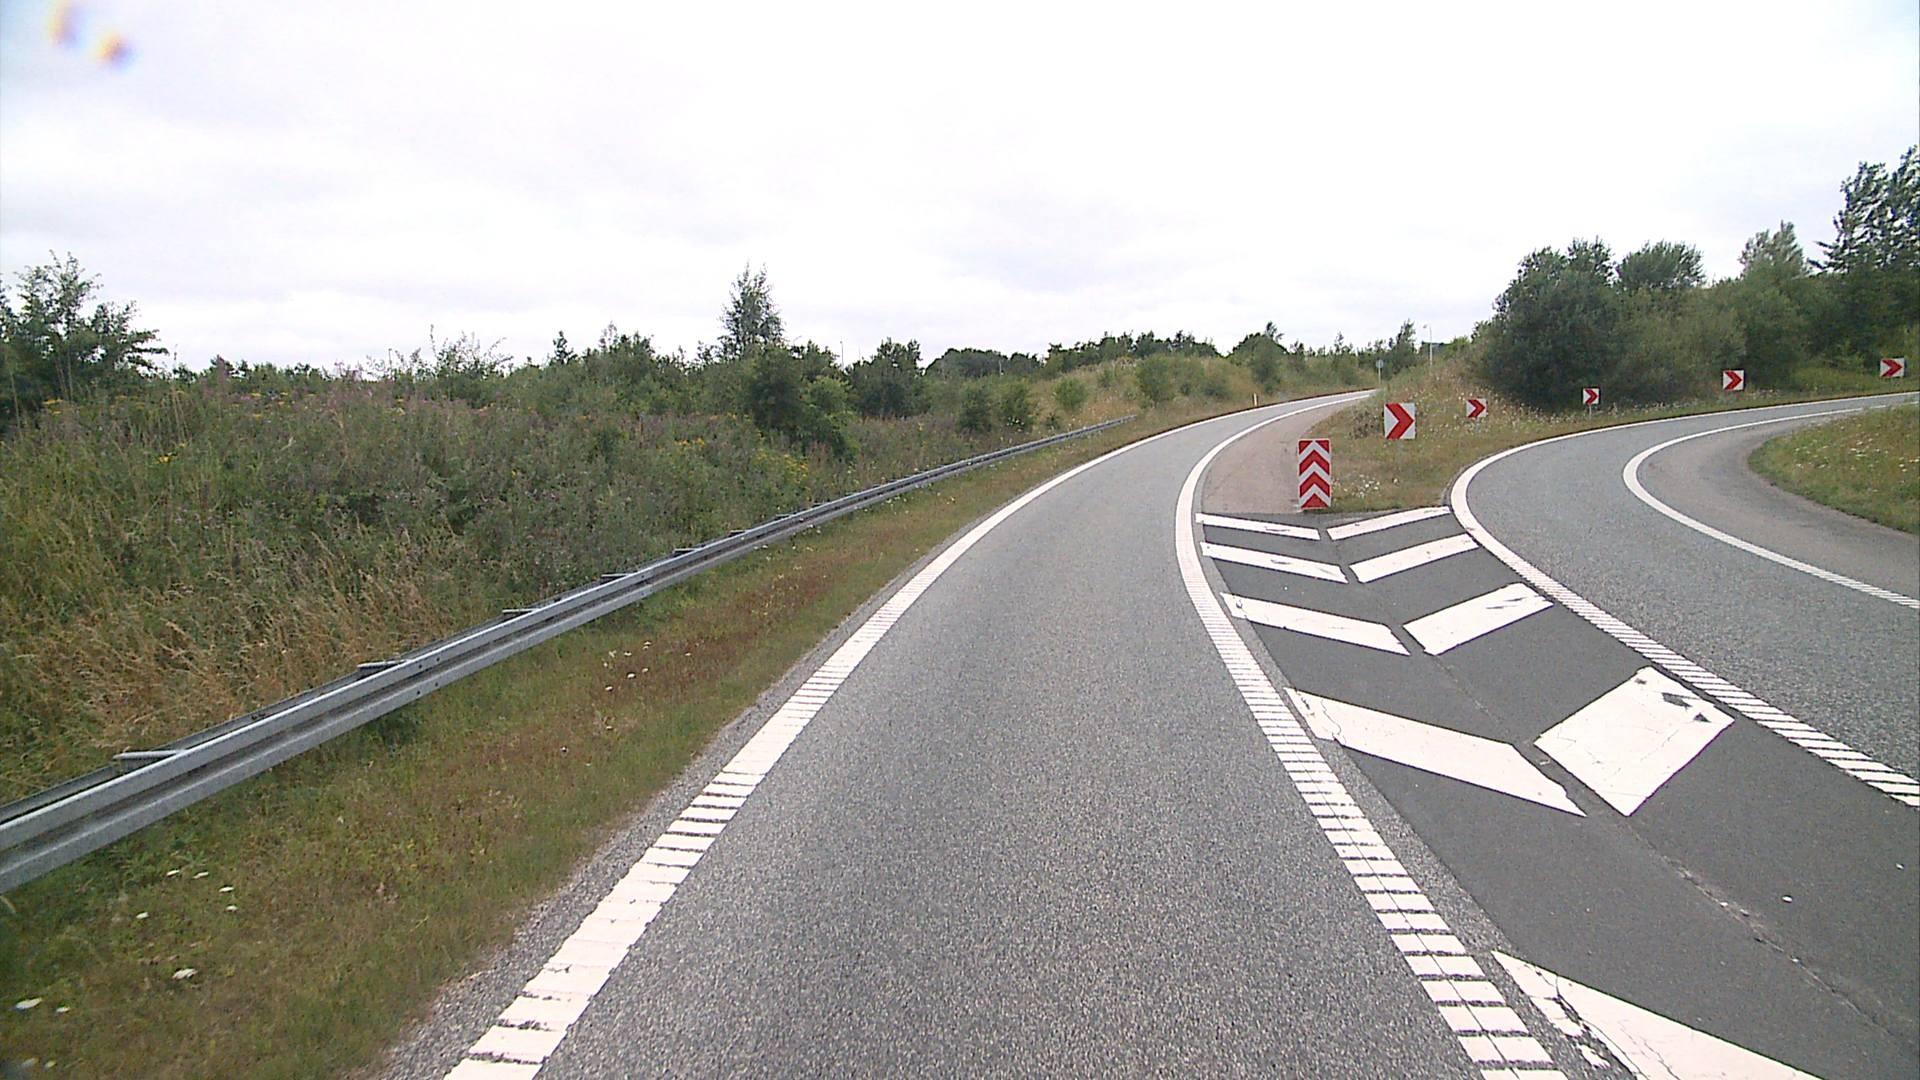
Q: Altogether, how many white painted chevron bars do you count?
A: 9